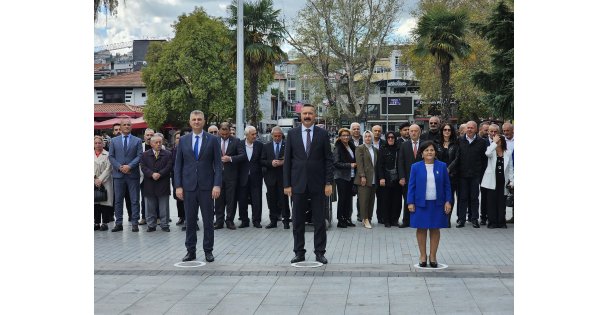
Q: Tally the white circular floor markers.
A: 3